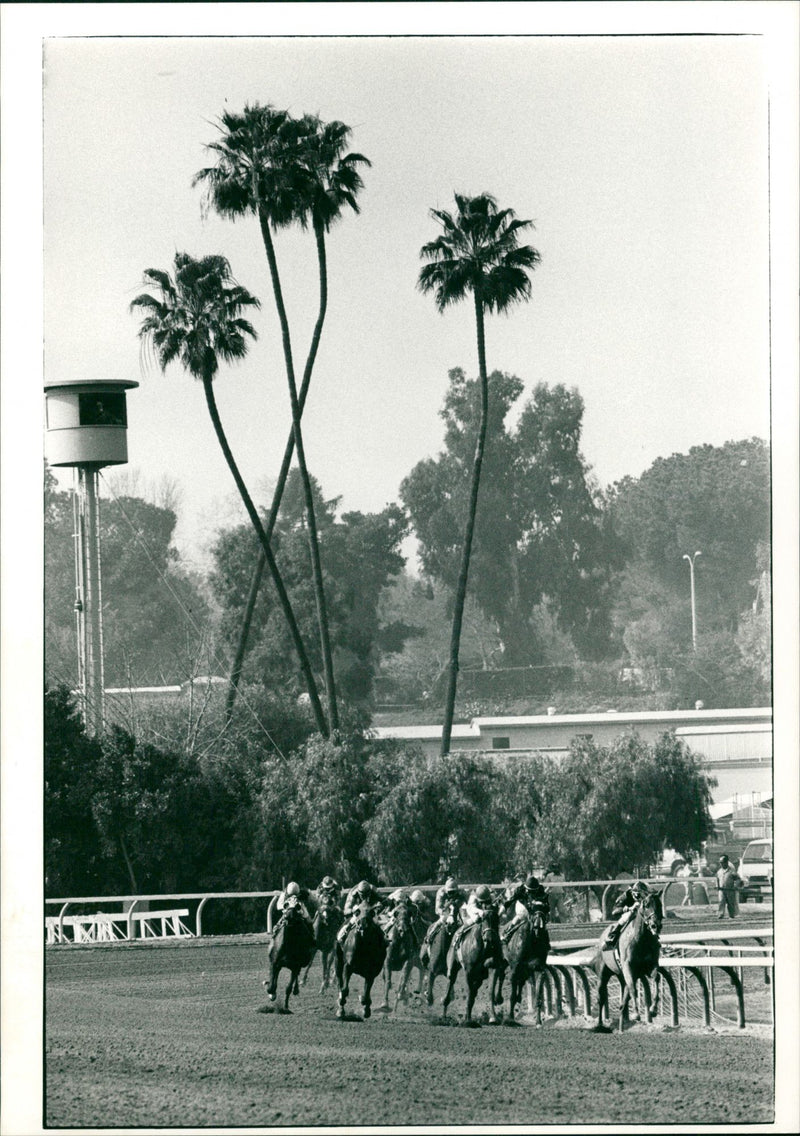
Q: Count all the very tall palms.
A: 4